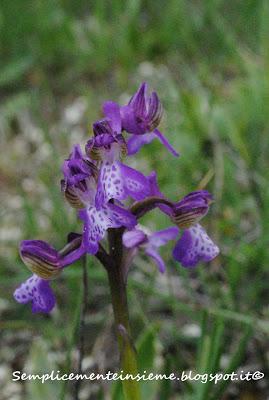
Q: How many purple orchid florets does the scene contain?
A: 6